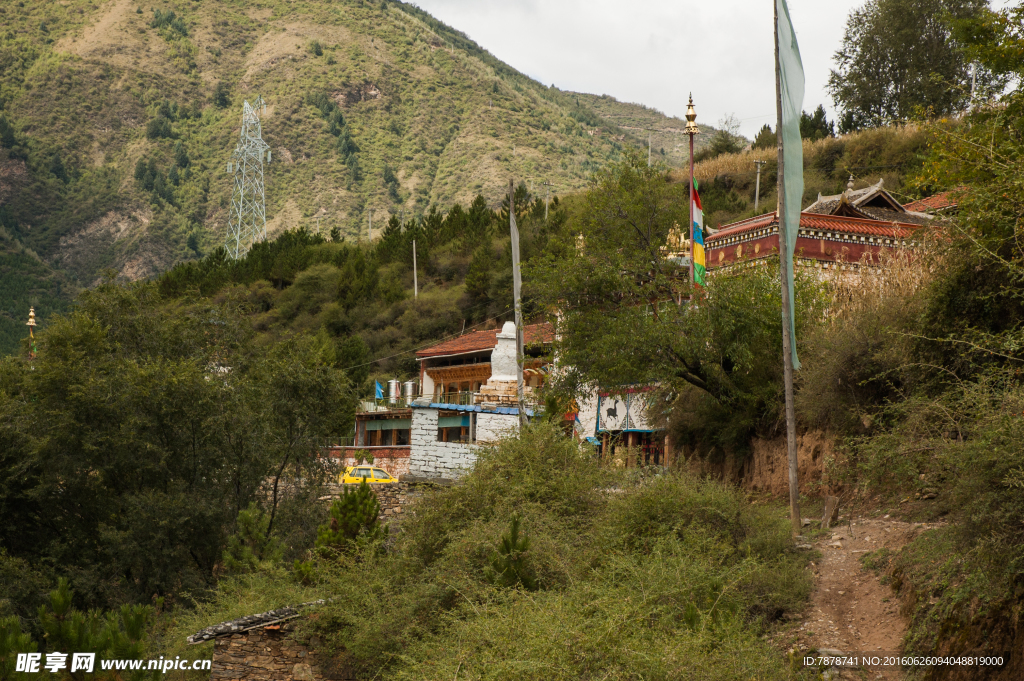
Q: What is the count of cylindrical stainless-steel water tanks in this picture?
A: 2